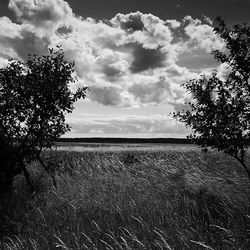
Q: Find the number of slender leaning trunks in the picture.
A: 3